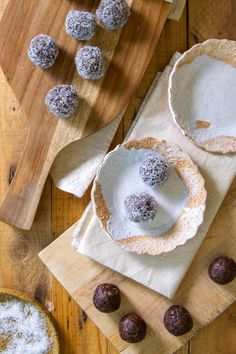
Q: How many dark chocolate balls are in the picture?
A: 4